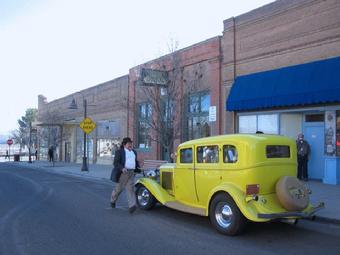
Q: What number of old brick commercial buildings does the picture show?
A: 3